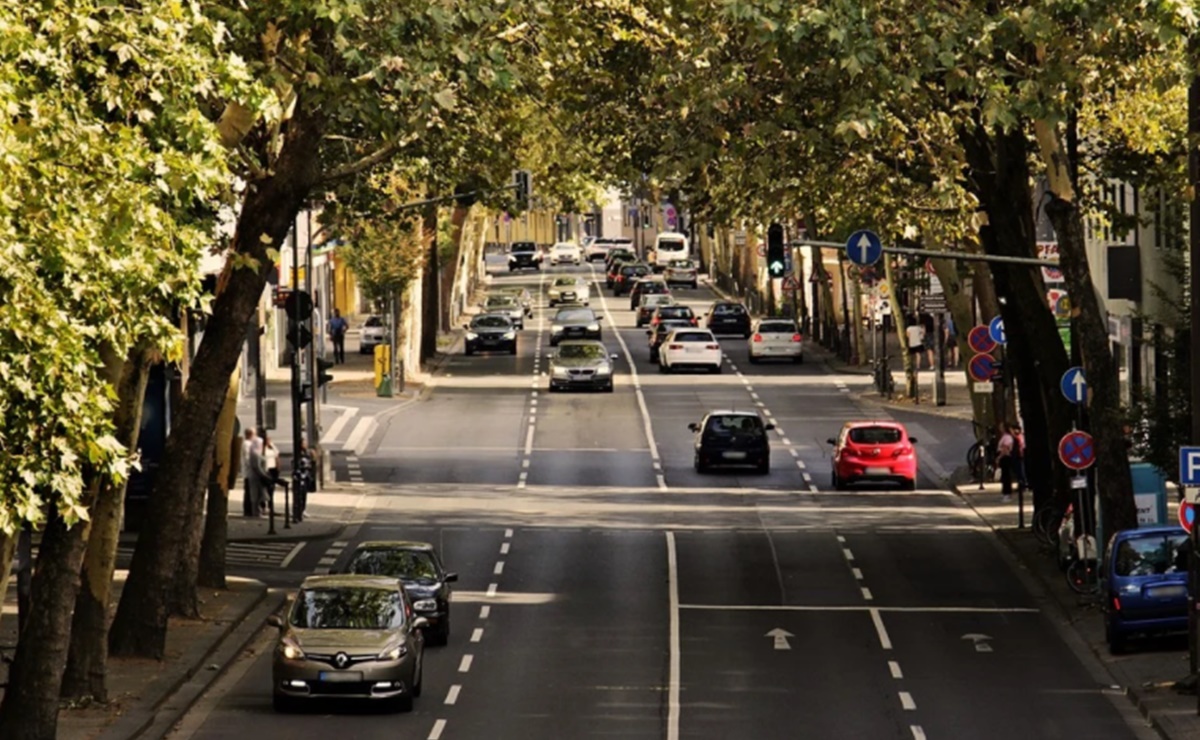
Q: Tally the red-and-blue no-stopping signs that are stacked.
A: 2